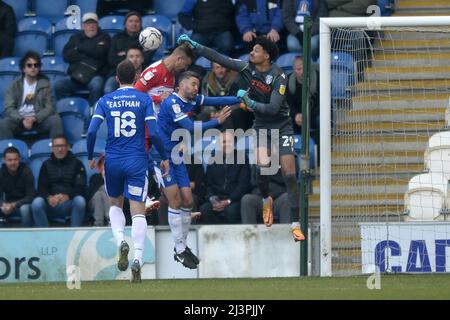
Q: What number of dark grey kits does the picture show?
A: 1